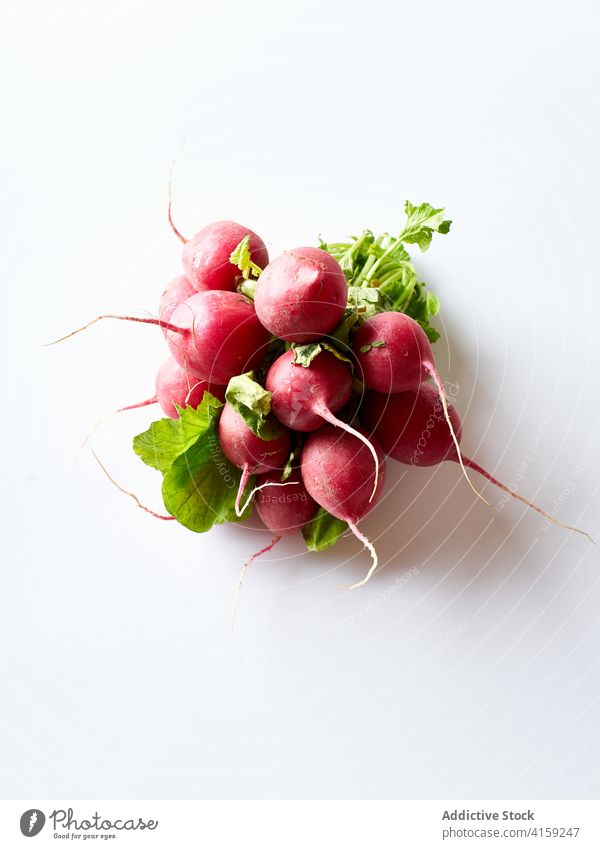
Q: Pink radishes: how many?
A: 11